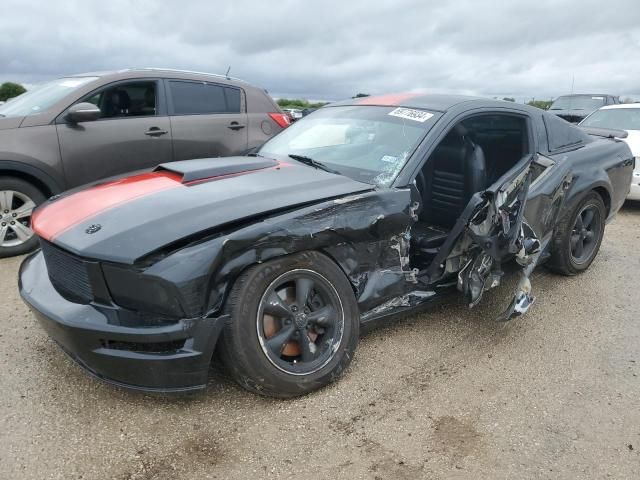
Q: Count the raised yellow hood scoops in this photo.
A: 0